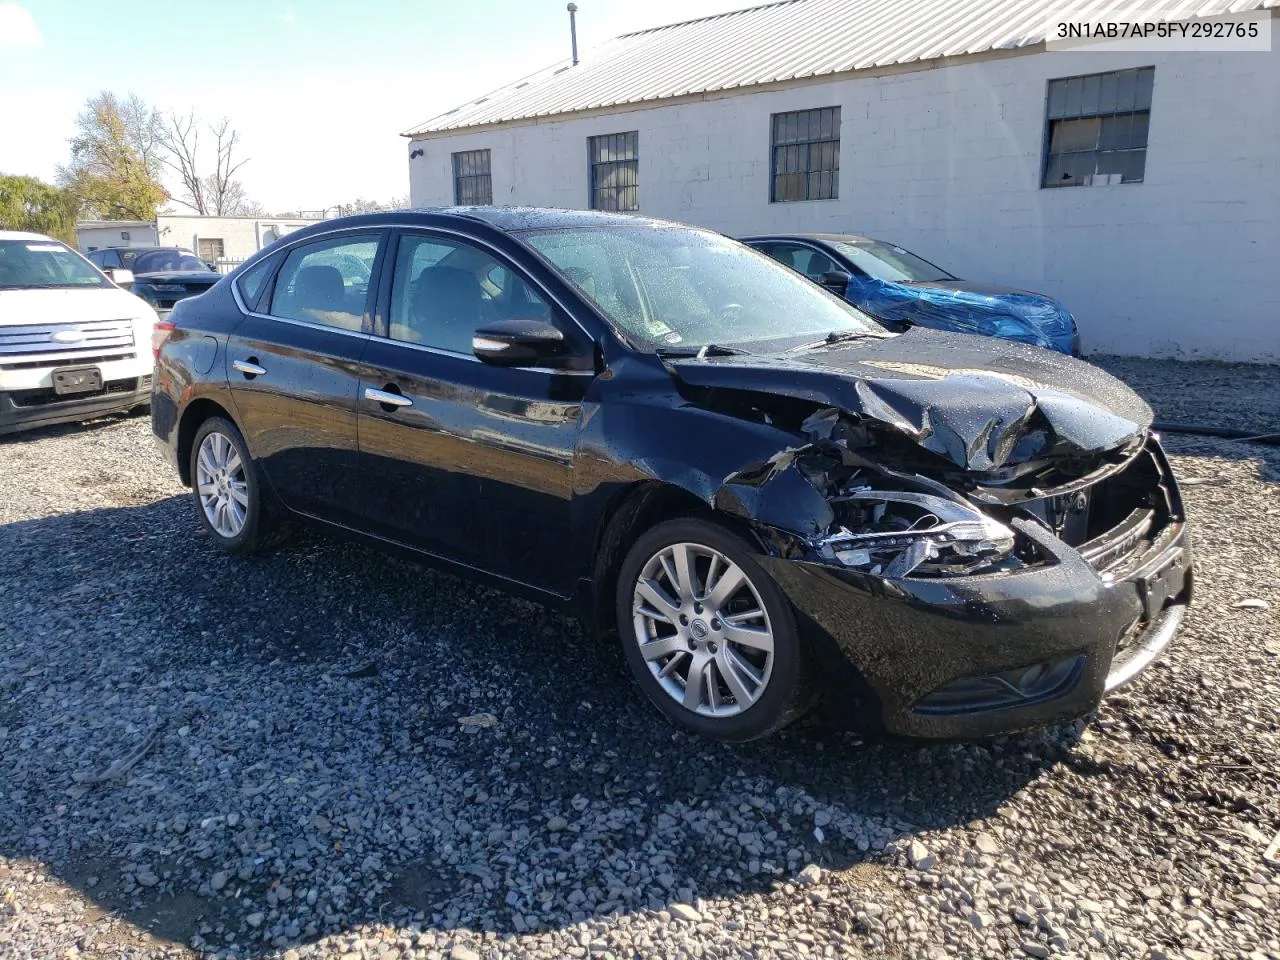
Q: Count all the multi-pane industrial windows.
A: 4